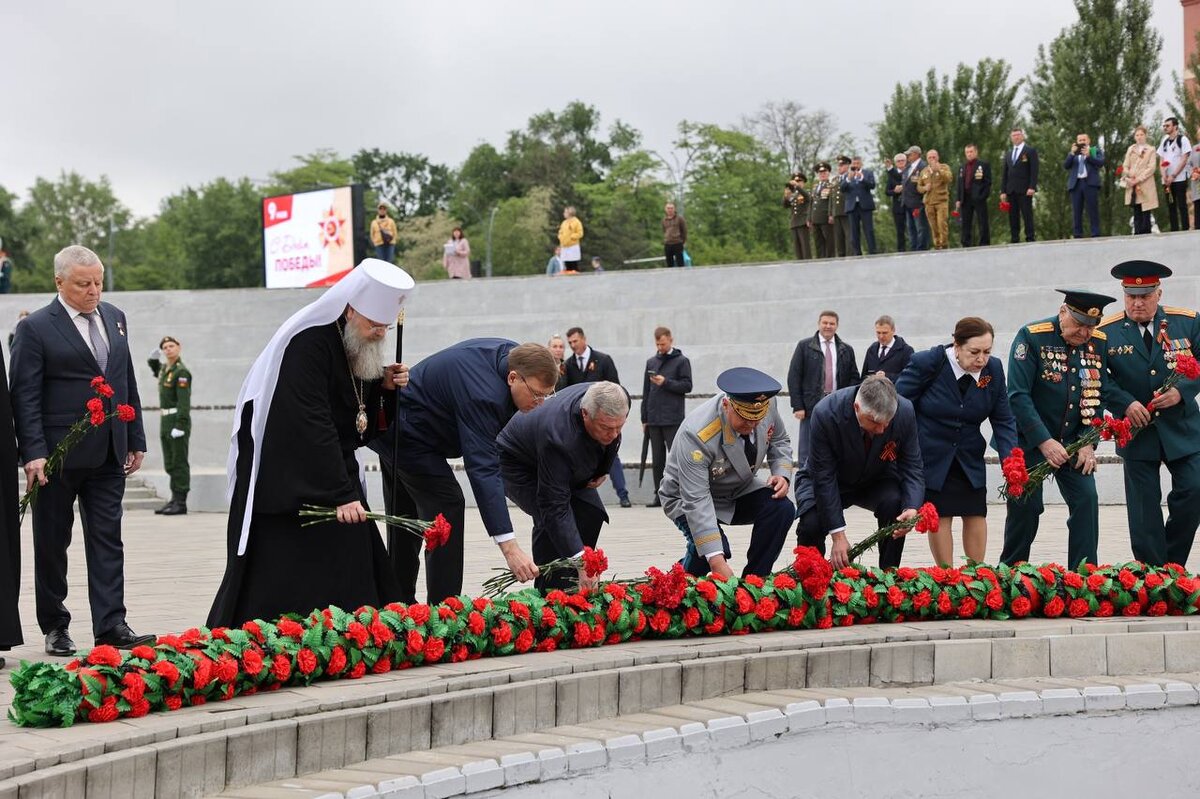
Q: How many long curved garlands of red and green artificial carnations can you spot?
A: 1